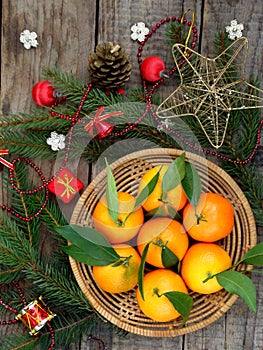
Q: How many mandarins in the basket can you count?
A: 7